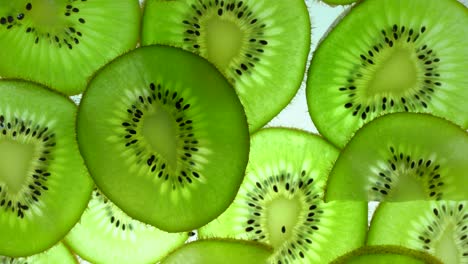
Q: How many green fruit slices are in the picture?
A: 13